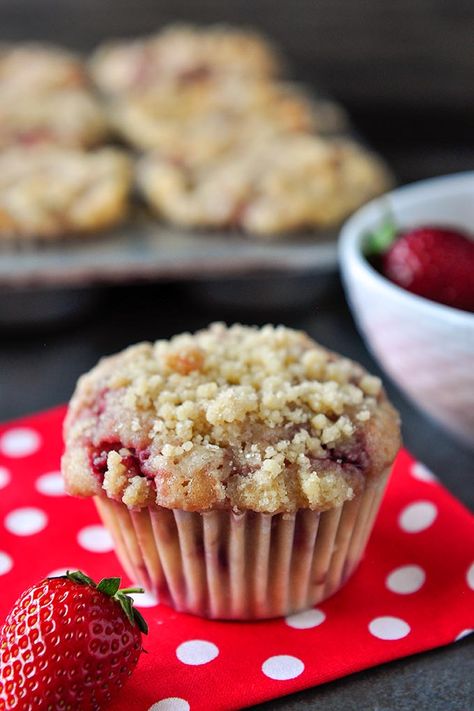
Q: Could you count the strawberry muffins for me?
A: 7